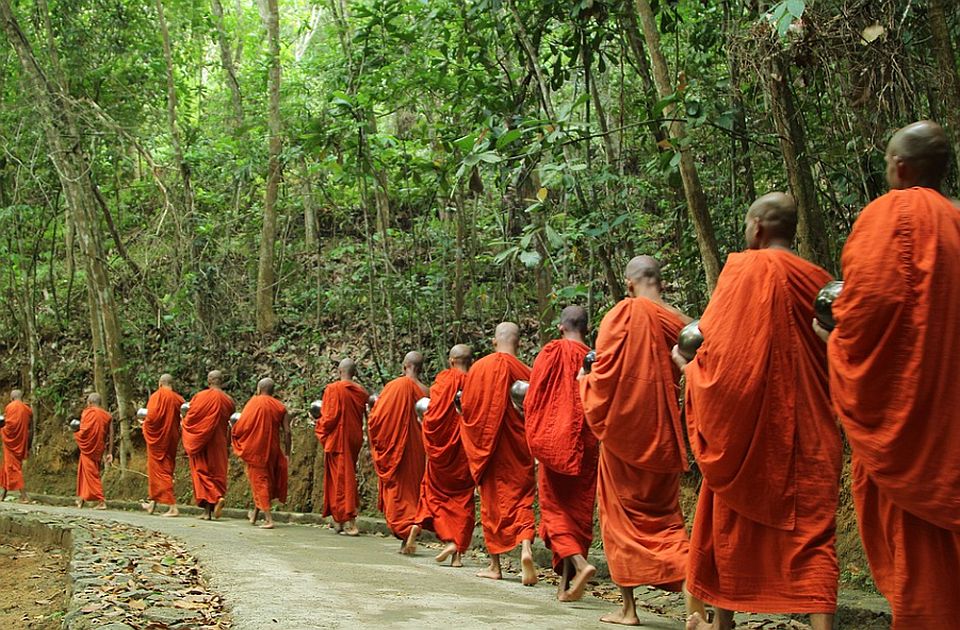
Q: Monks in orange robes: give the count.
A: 13